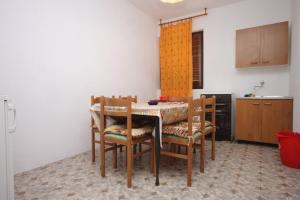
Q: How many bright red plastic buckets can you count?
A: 1